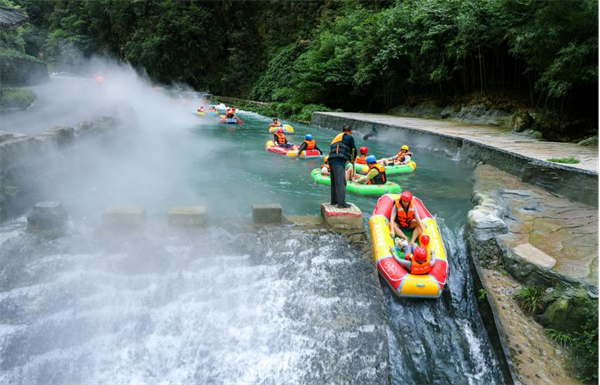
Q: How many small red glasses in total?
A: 0